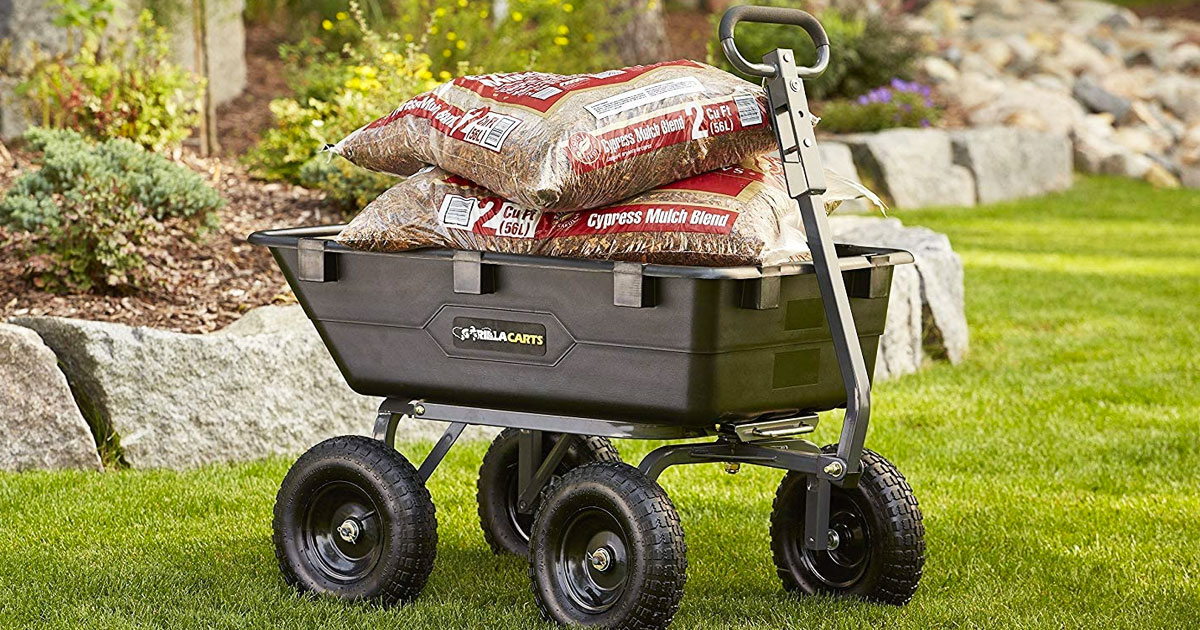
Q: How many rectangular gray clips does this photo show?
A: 5